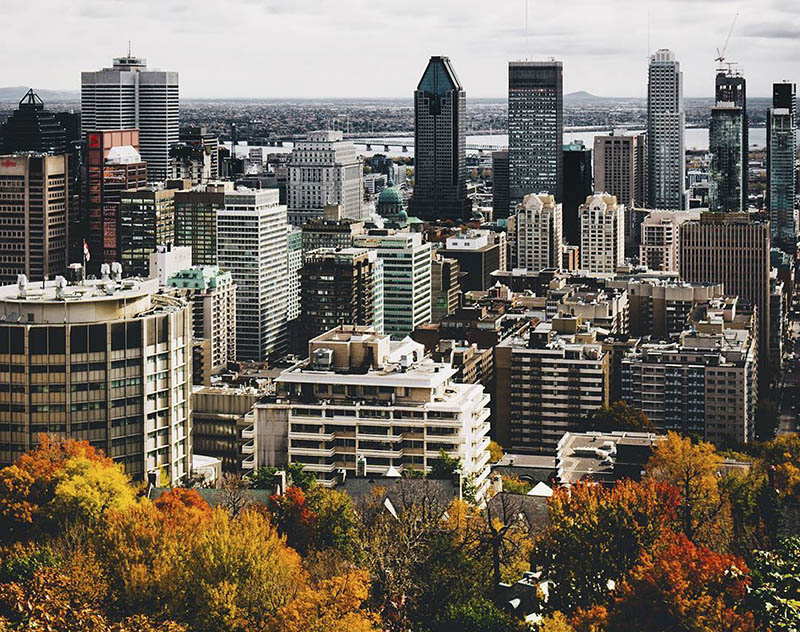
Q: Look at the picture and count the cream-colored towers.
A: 2